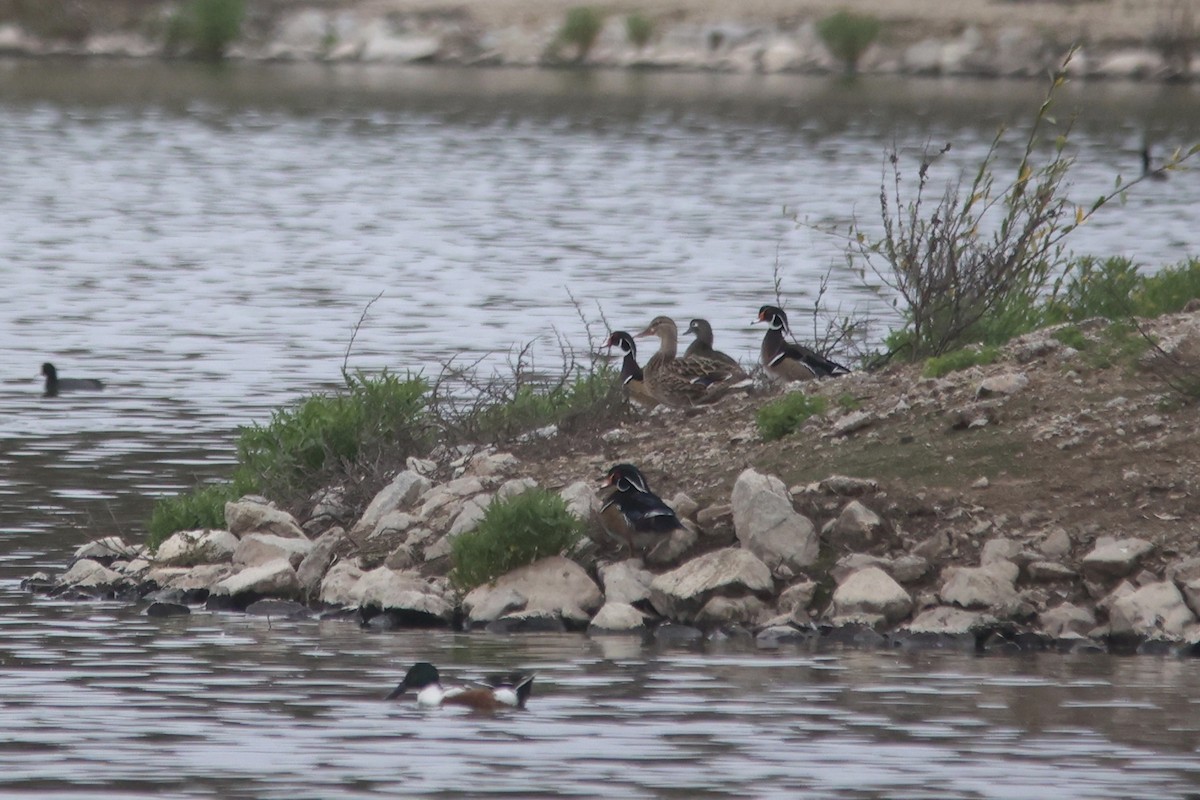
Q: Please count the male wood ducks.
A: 3